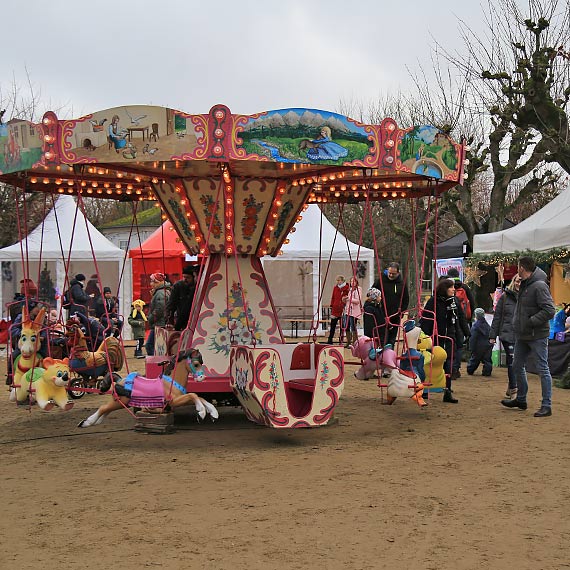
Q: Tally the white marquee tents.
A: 3